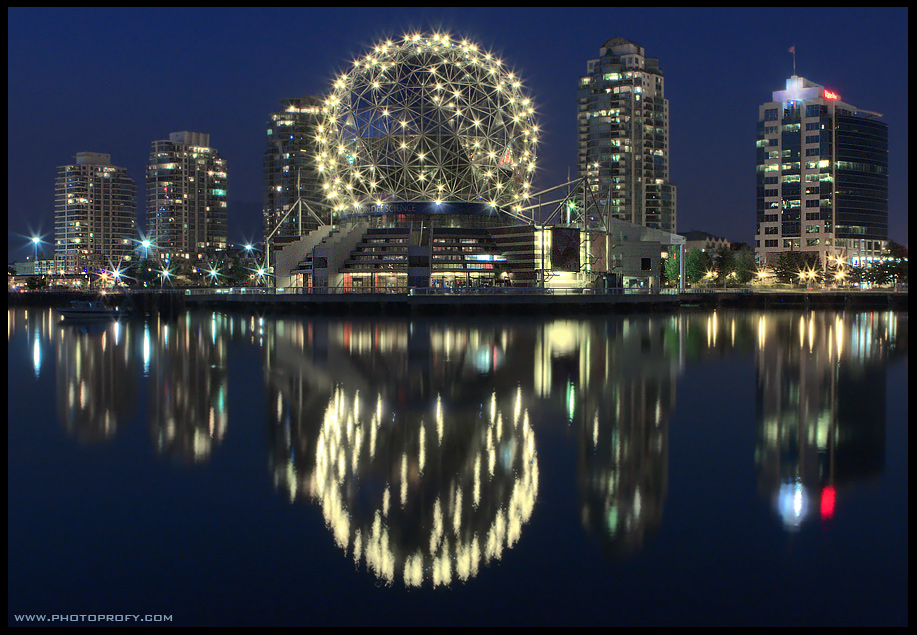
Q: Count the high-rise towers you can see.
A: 5